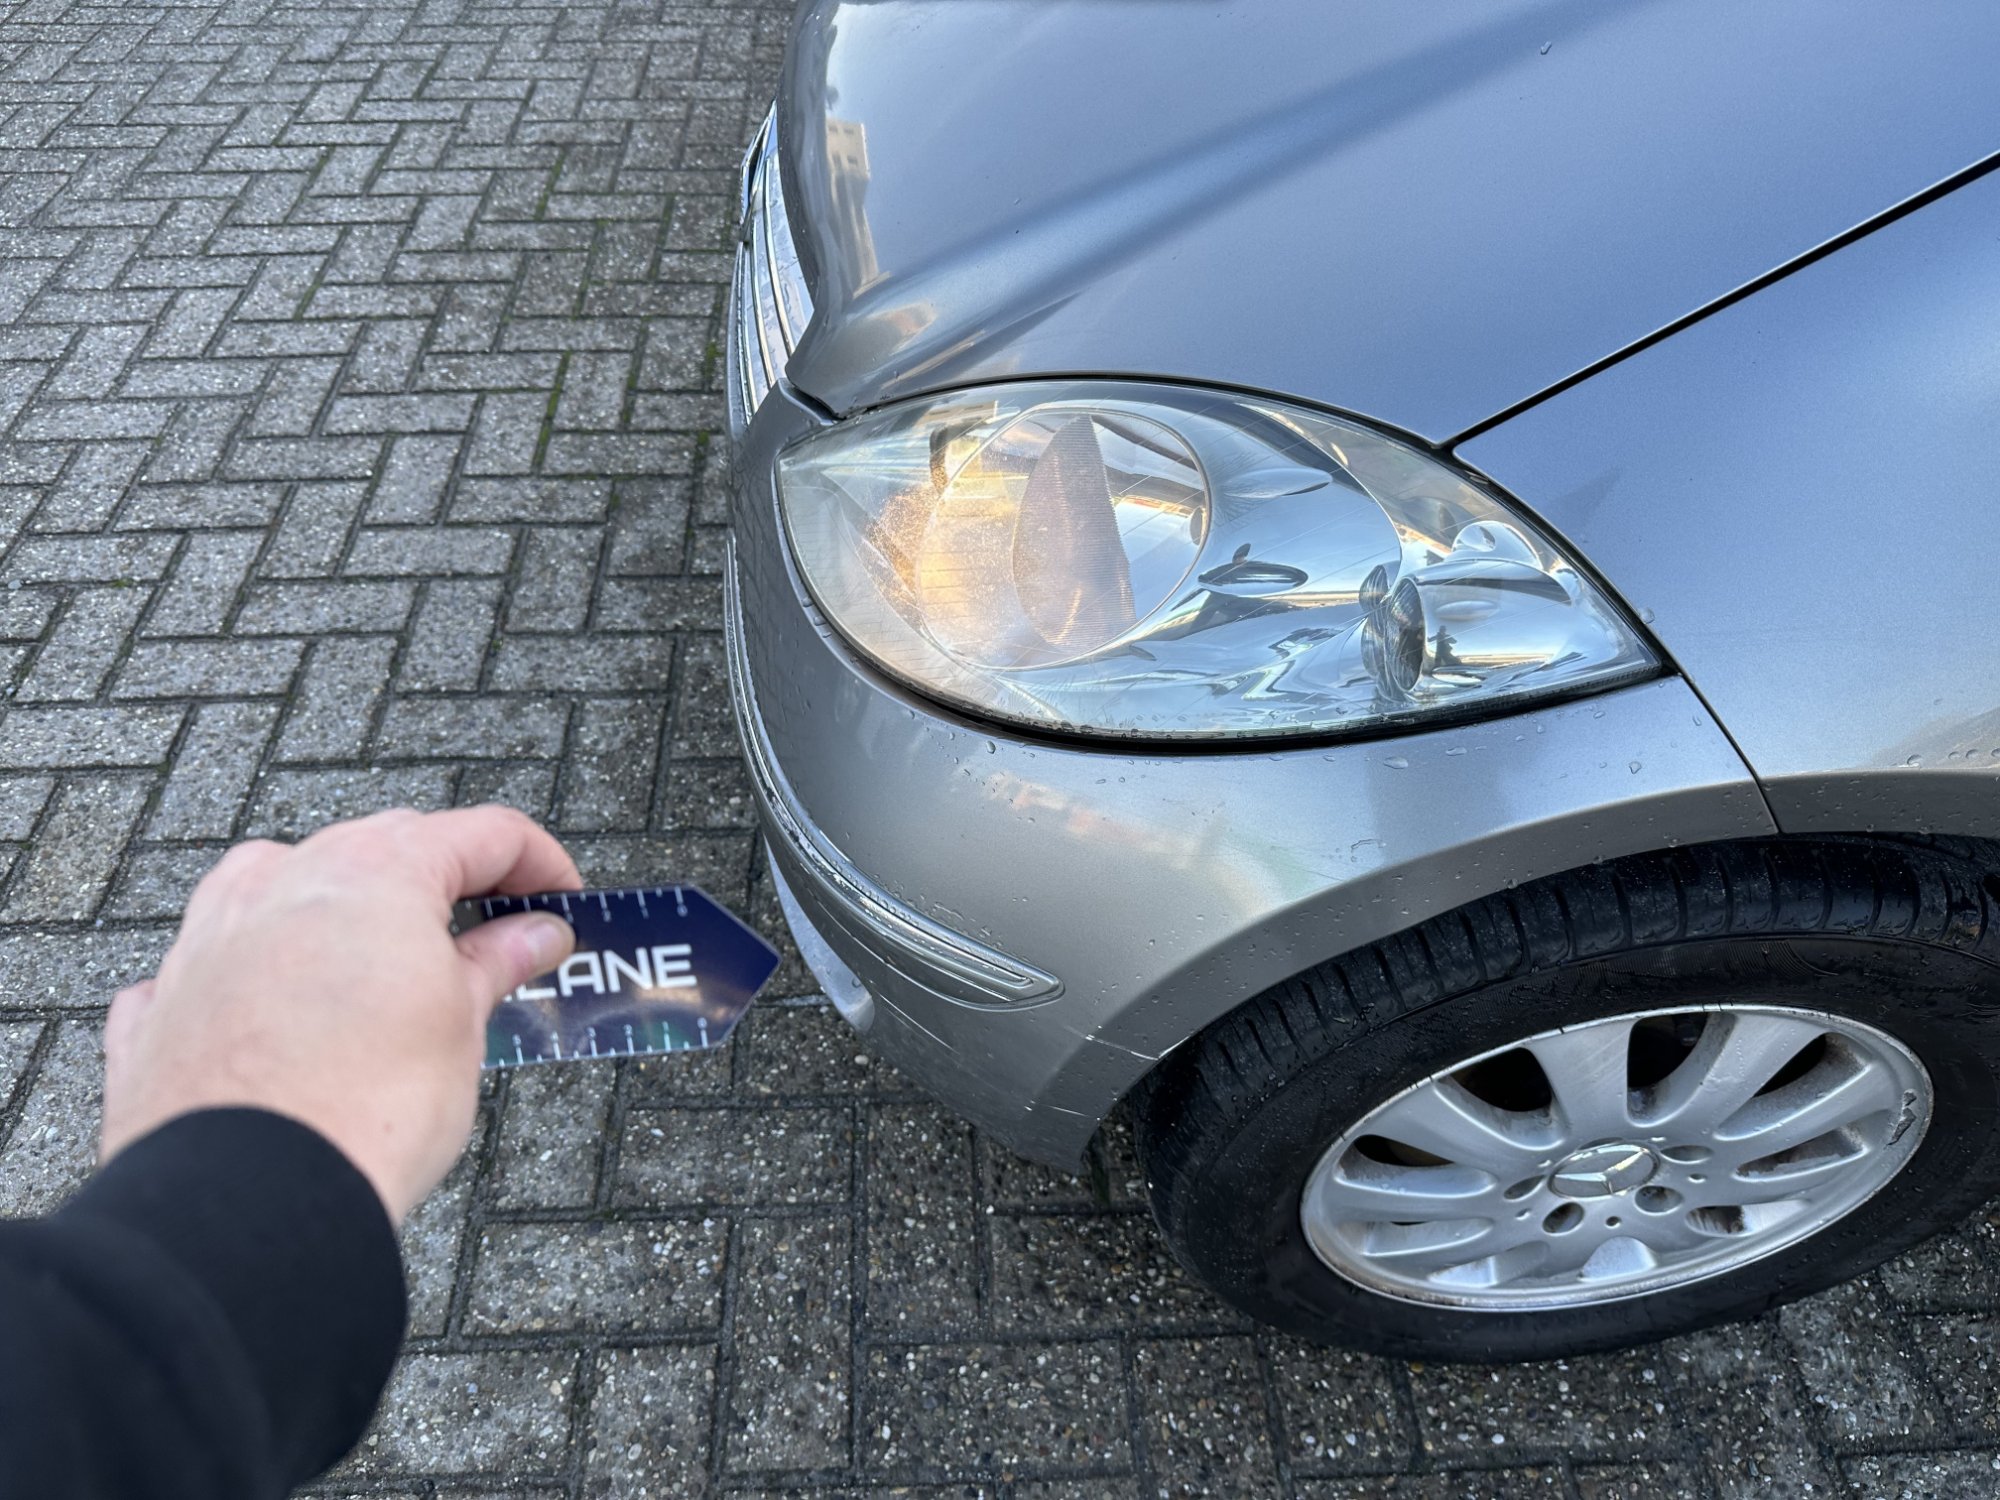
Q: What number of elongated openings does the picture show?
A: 9